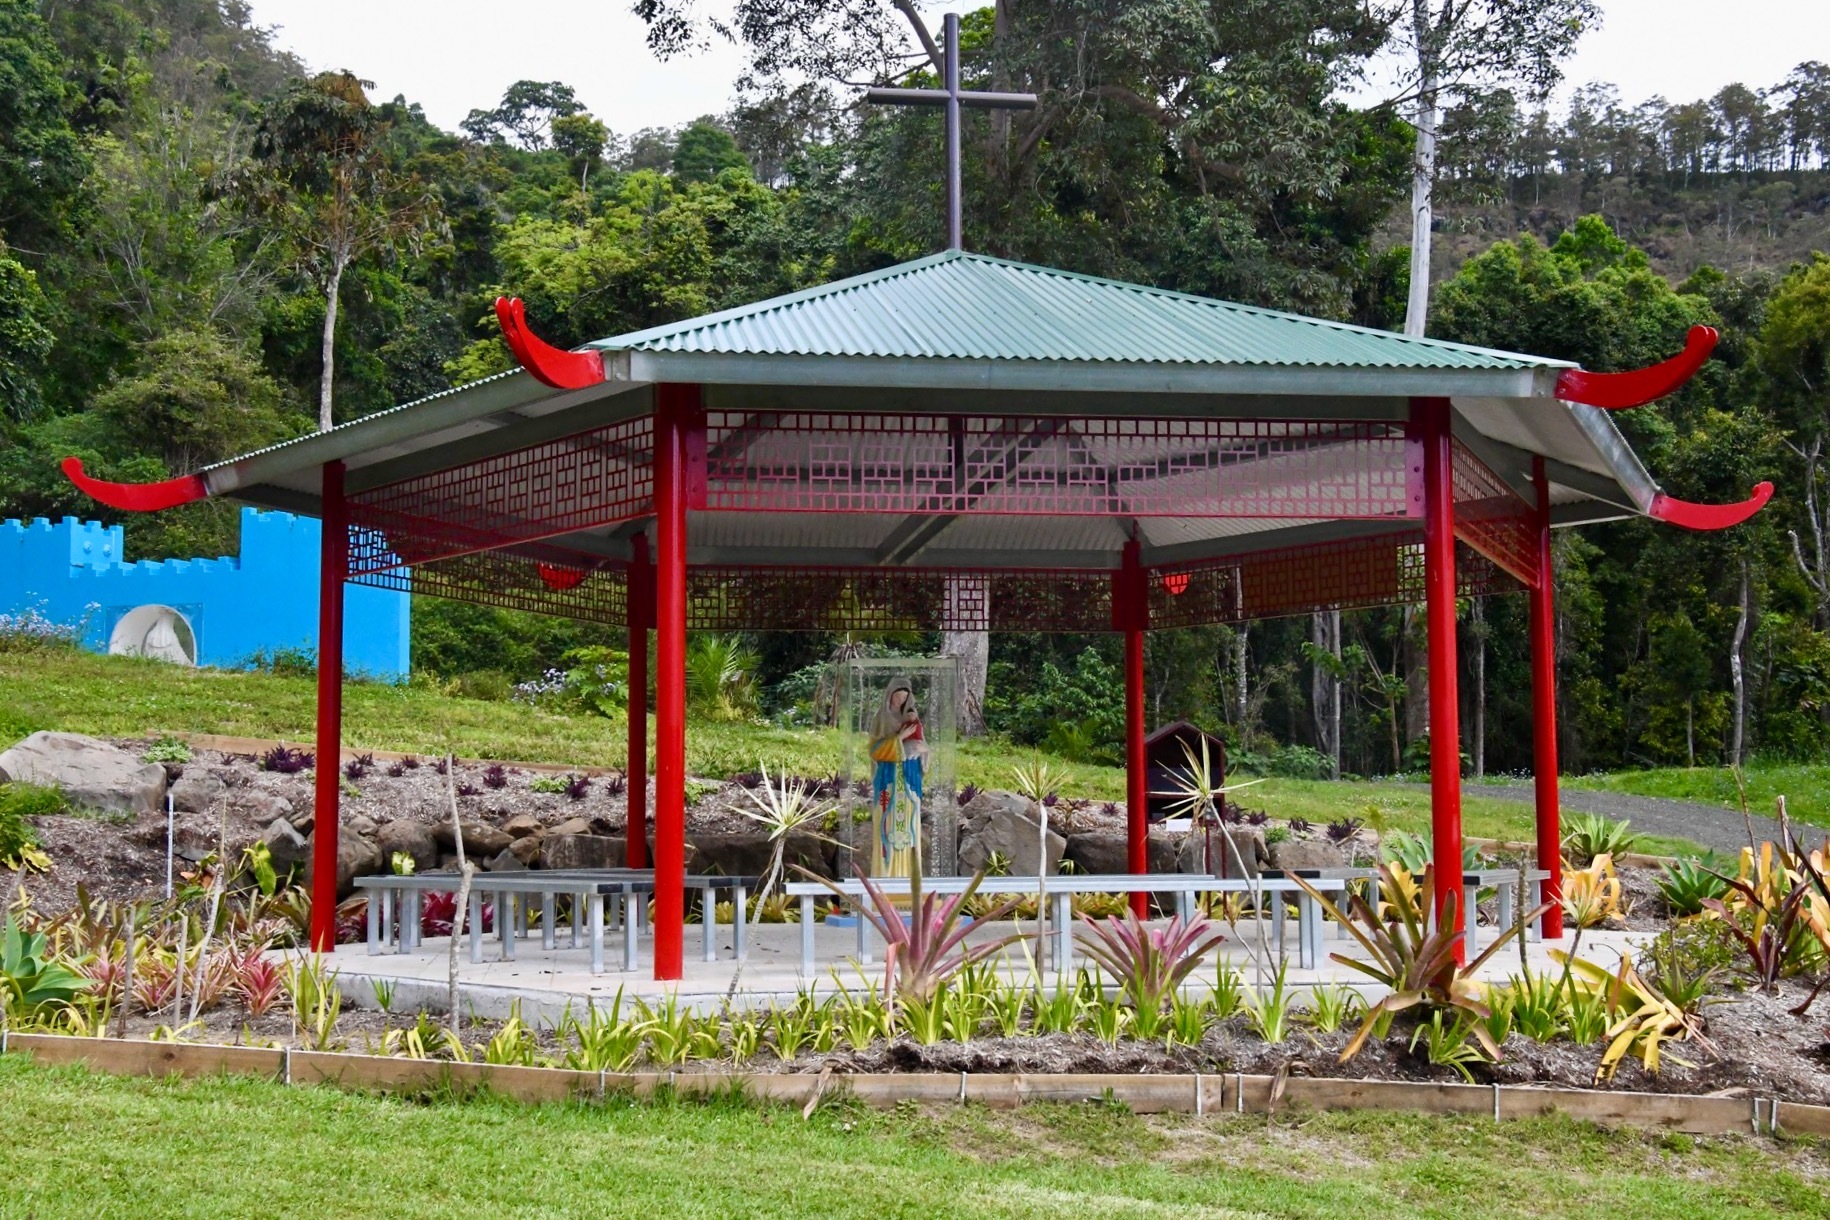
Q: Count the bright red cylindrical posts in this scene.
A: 6